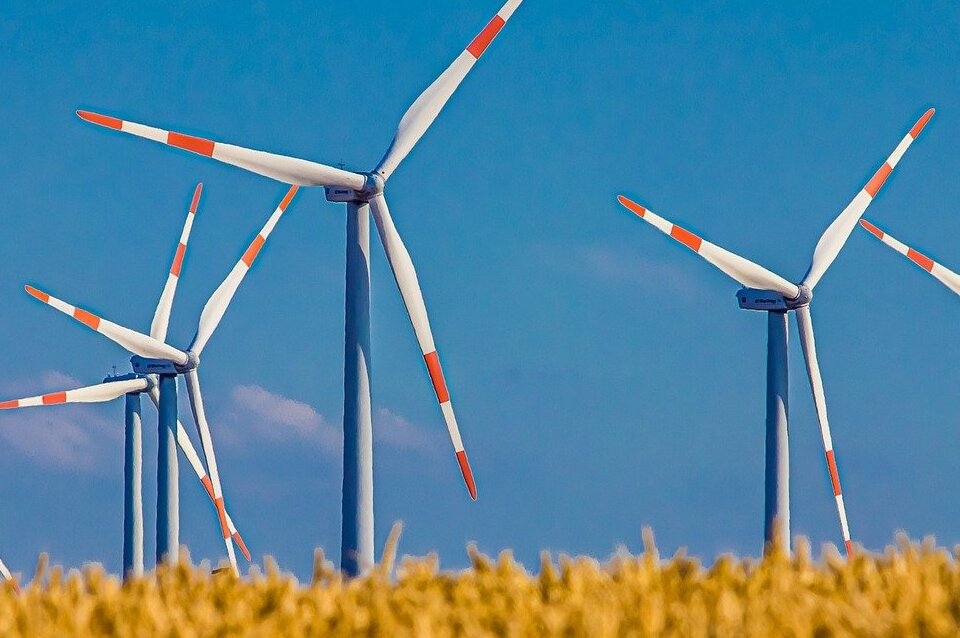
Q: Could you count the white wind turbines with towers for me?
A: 4